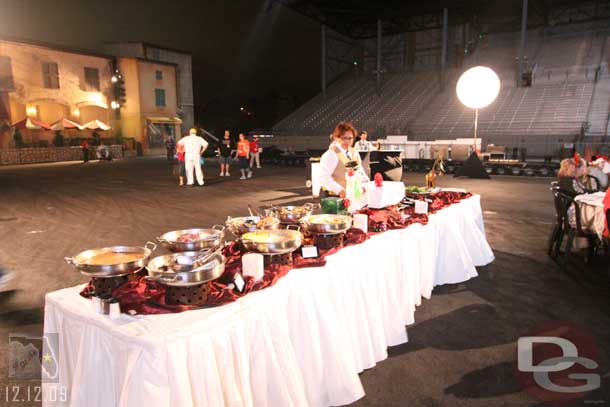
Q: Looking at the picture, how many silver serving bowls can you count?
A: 7